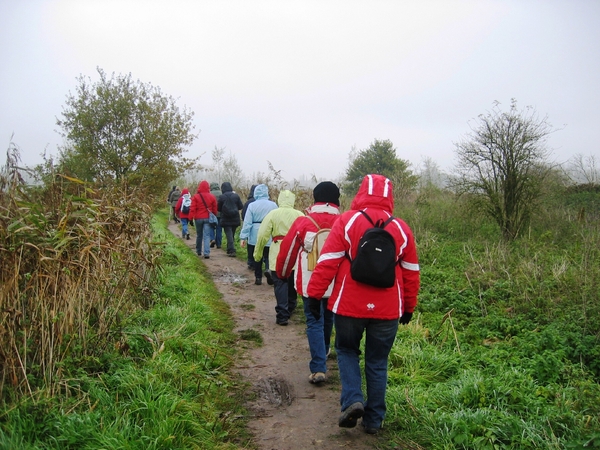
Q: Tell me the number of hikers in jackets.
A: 11